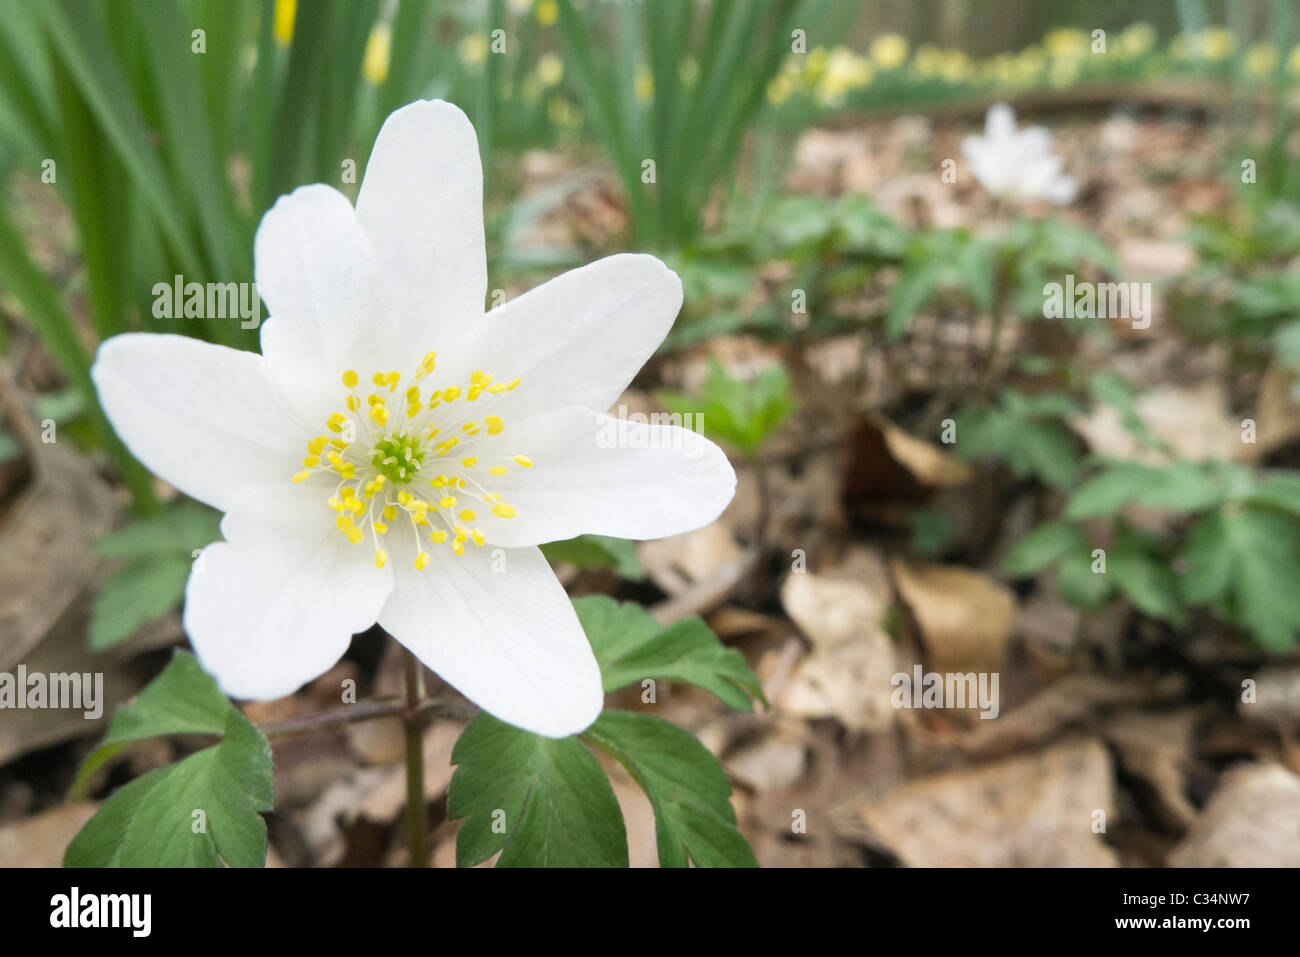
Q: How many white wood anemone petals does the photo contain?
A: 7